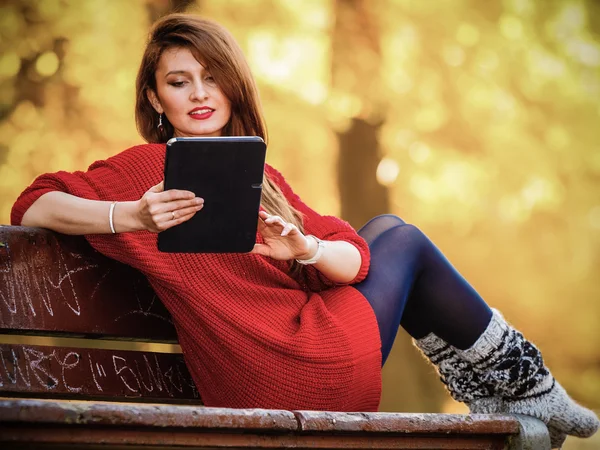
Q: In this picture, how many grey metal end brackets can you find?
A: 1